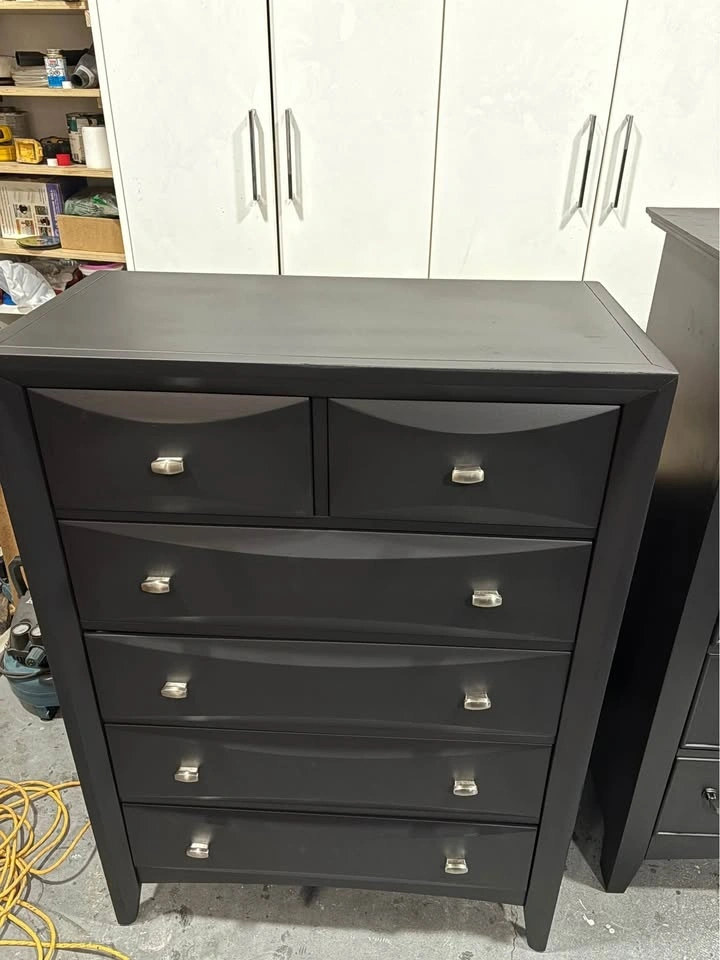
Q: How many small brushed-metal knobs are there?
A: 10